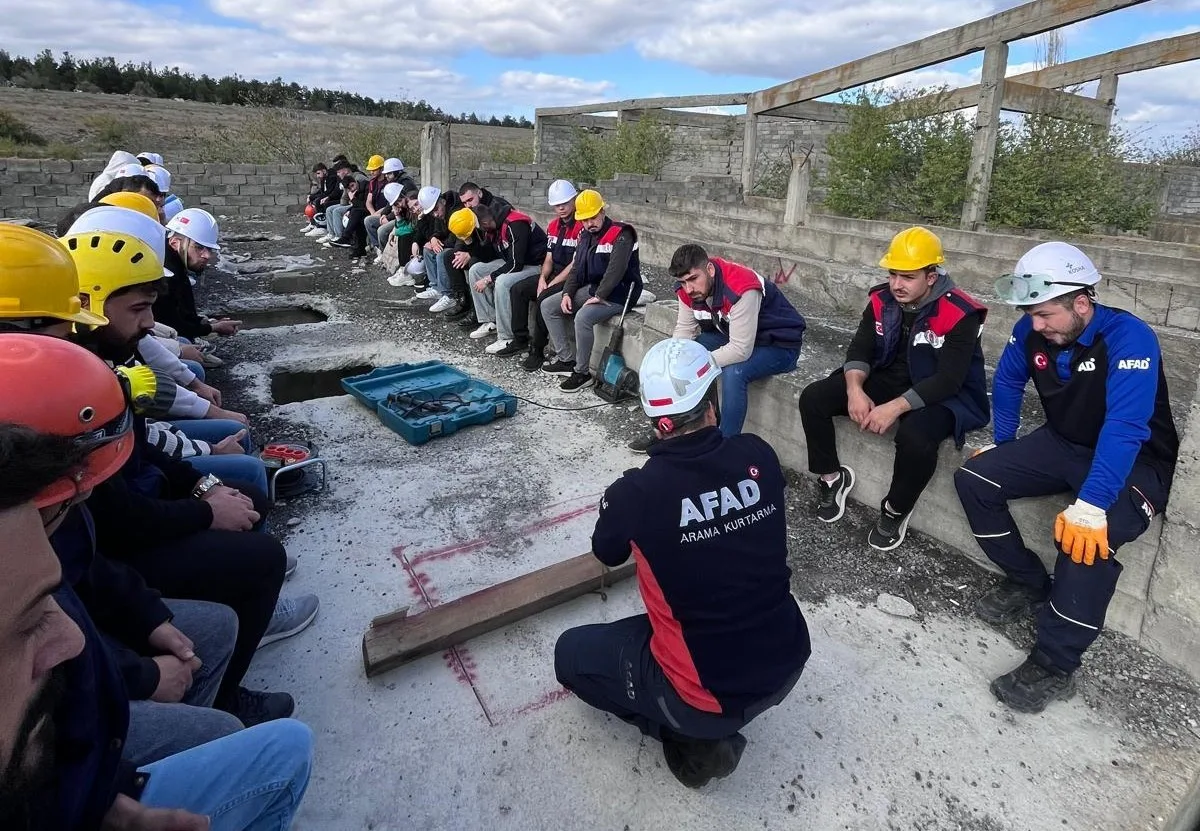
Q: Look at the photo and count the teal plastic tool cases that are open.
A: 1